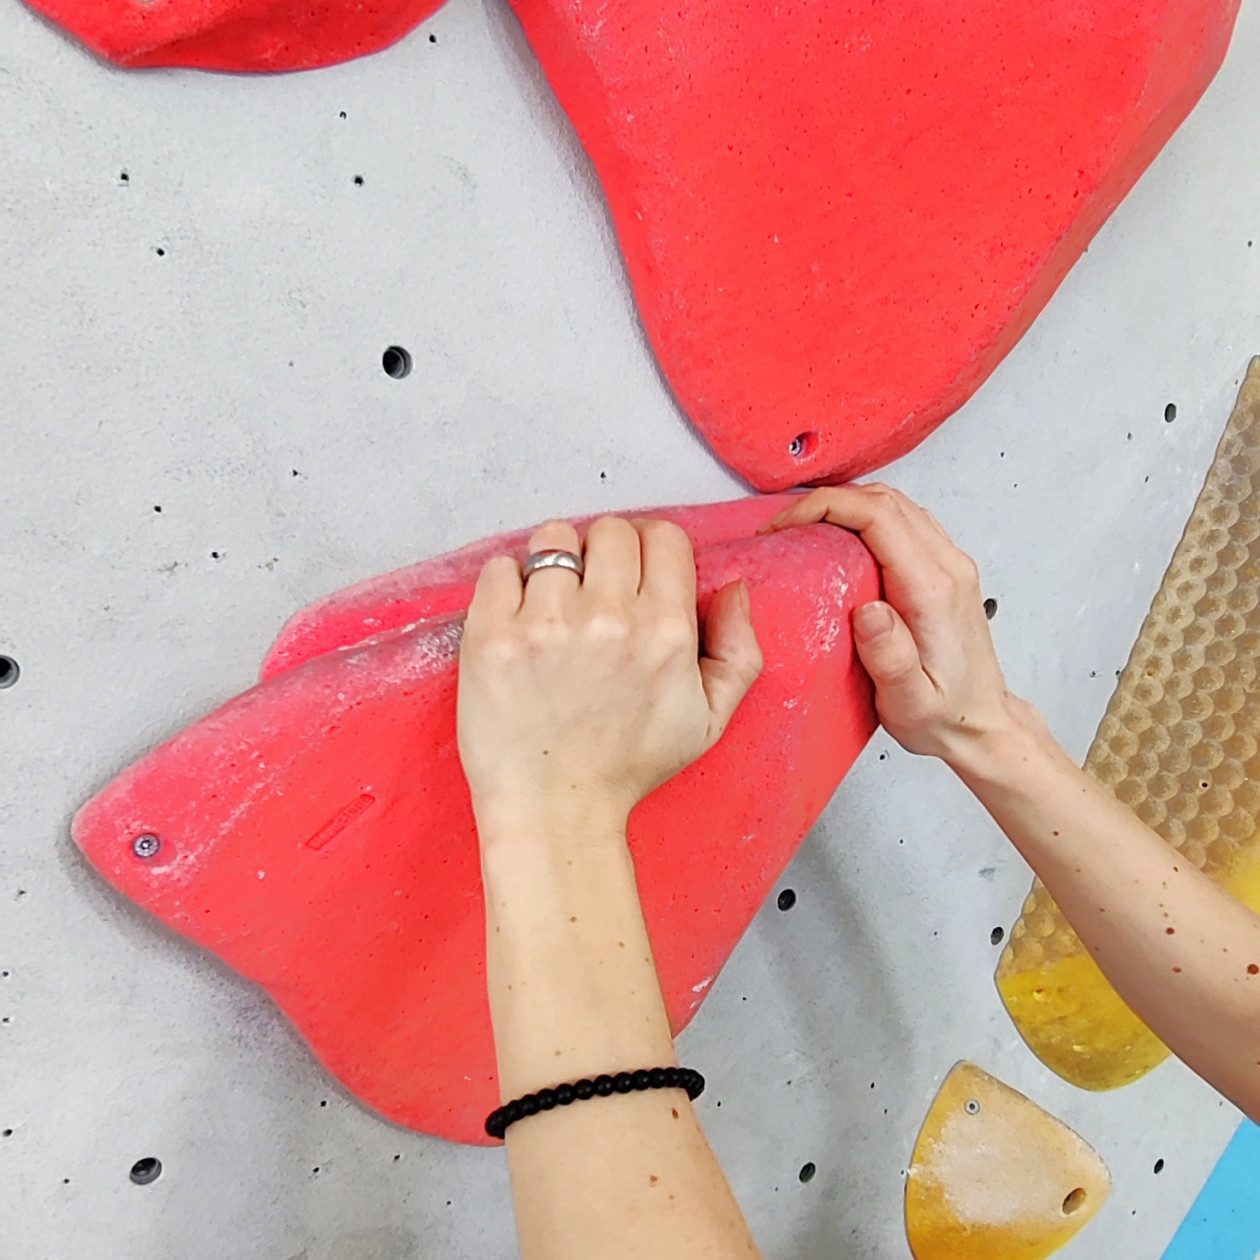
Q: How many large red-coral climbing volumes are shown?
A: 3